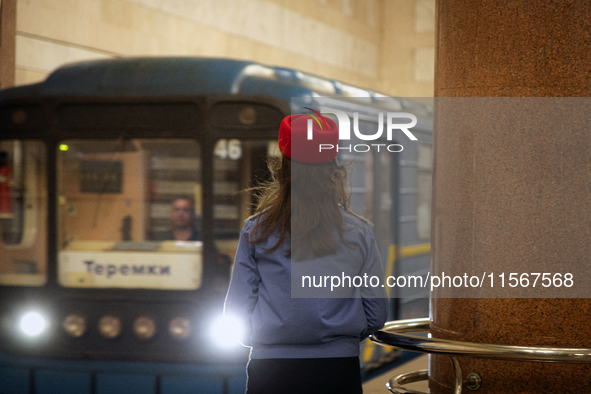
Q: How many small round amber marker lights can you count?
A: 4